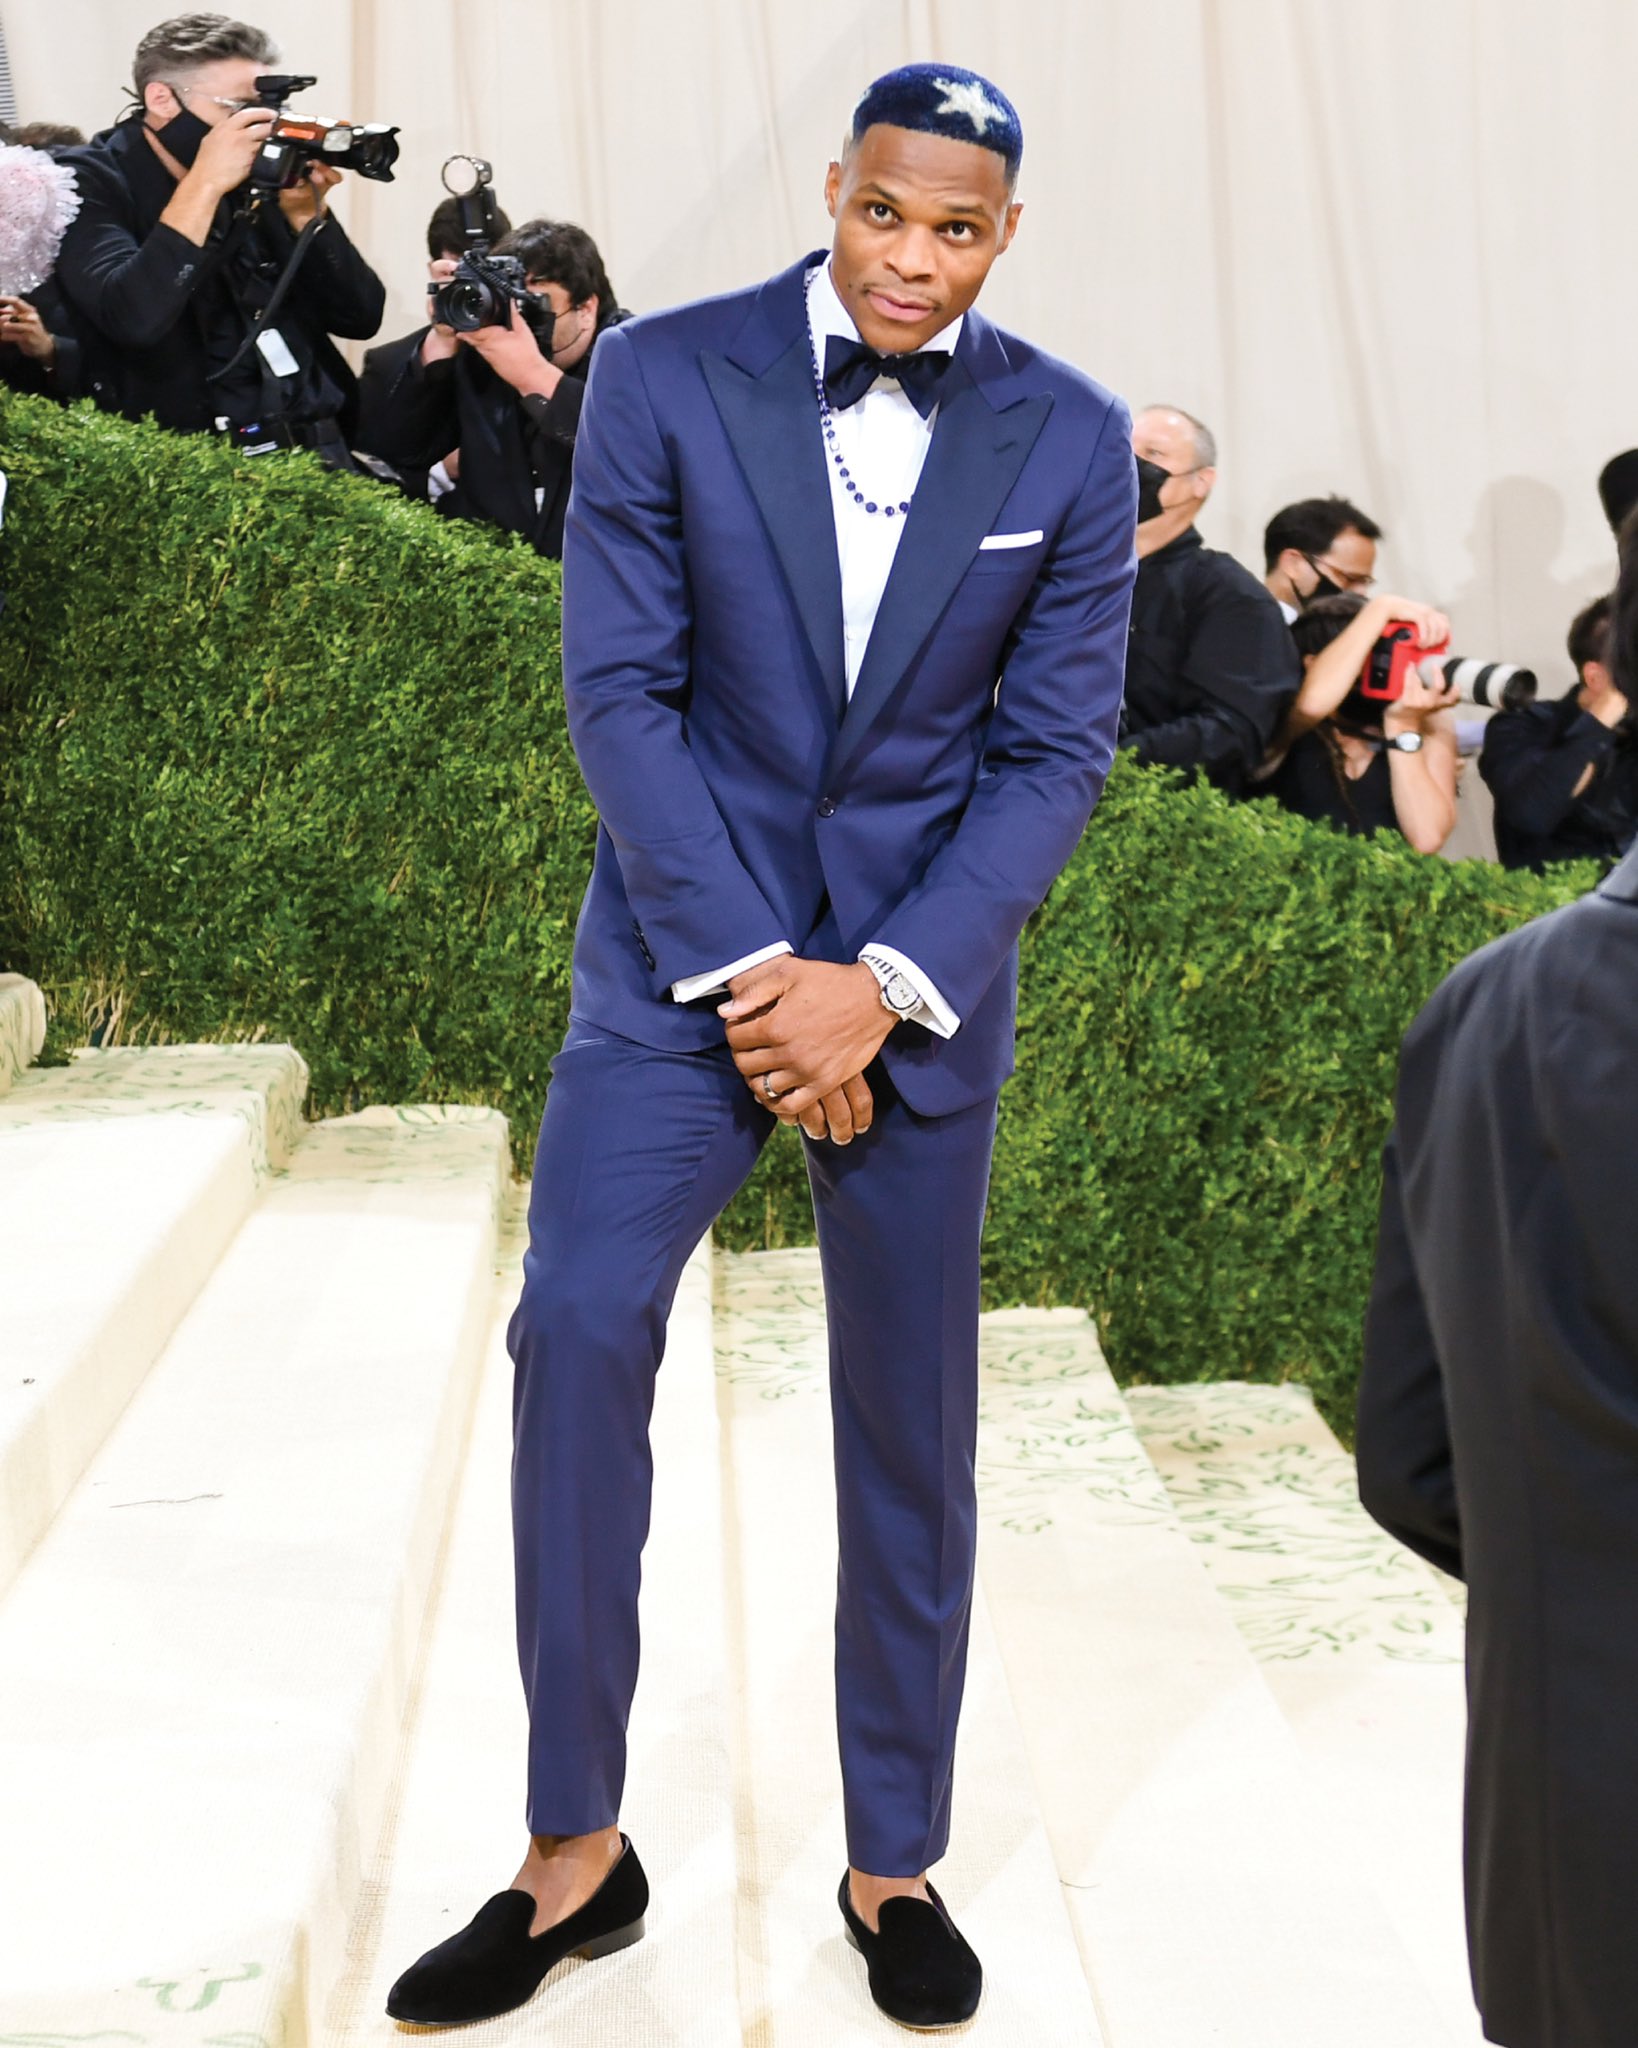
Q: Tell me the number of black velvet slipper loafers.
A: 2